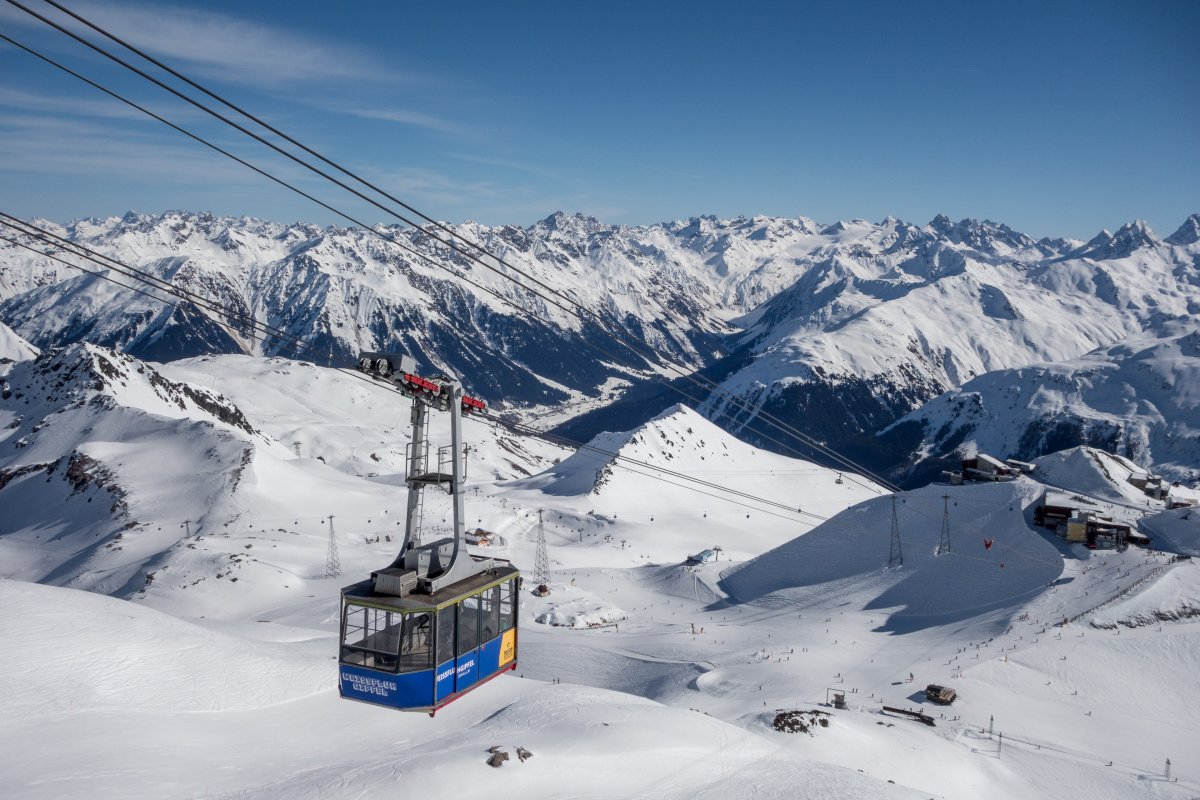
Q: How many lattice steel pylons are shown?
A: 4